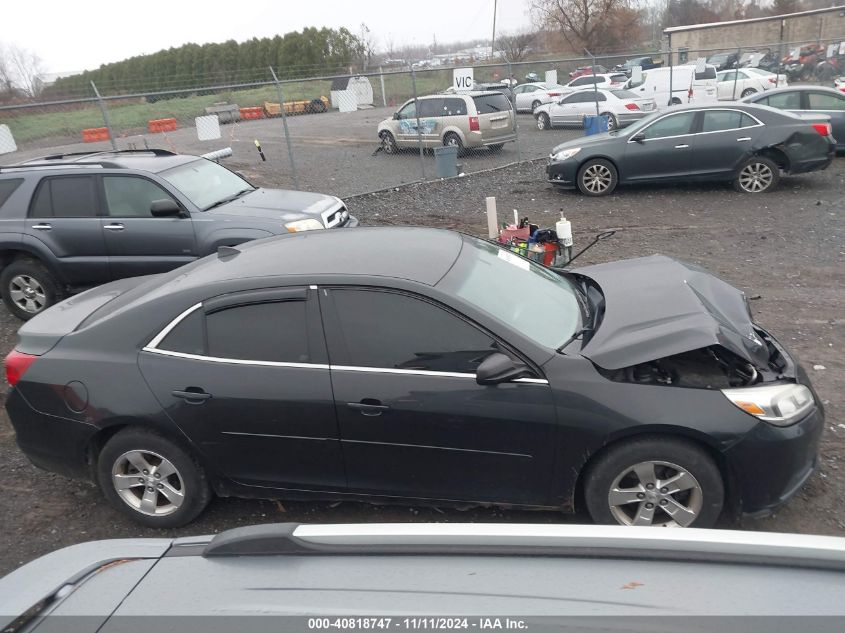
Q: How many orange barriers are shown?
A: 3